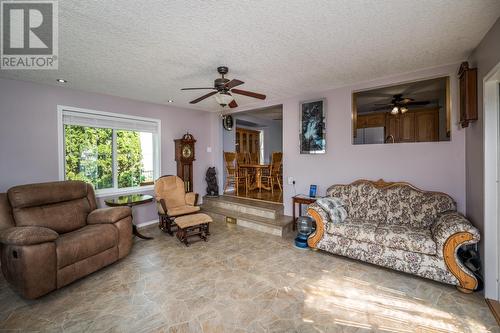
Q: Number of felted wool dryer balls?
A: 0